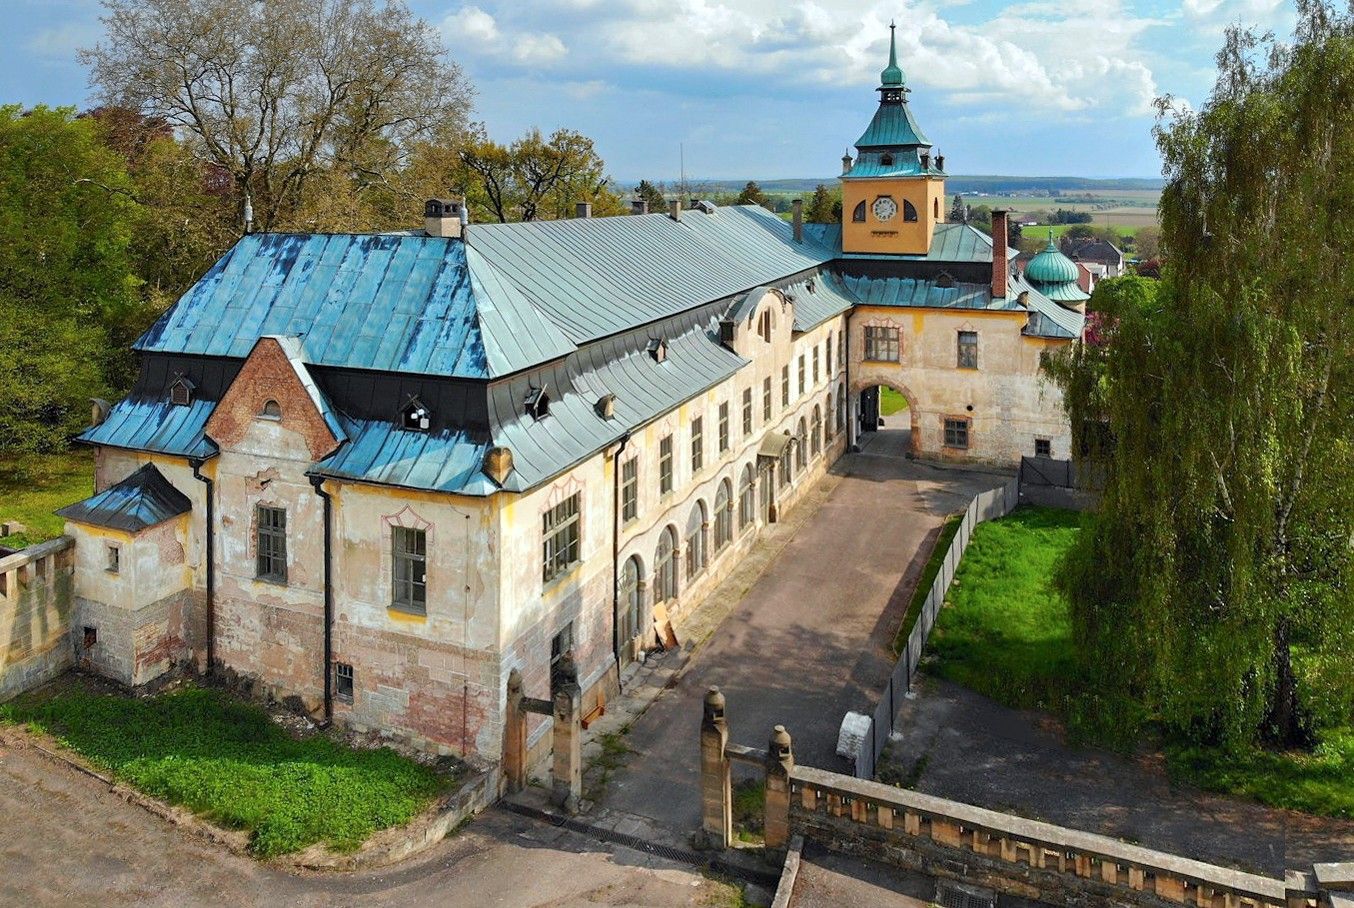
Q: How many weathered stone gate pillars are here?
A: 4